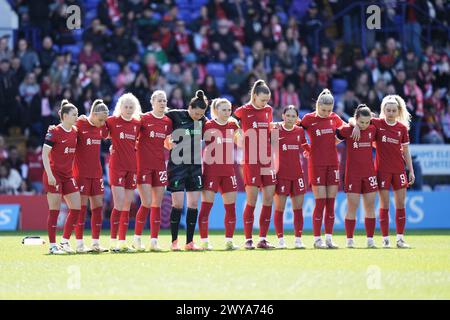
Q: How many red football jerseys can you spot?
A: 10